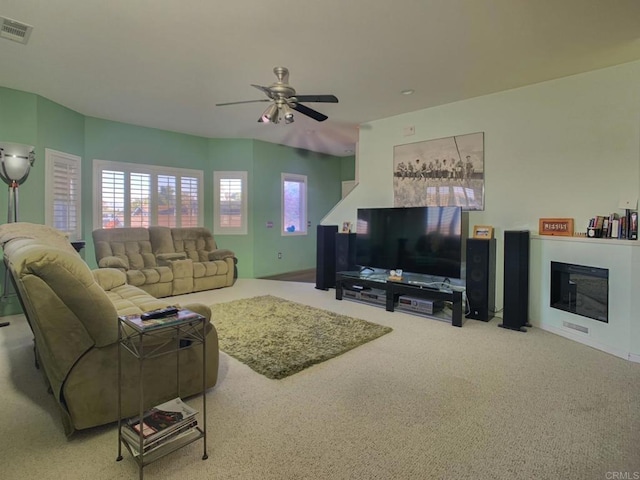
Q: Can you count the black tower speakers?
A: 4